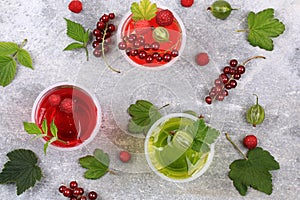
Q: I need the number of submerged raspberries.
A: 2